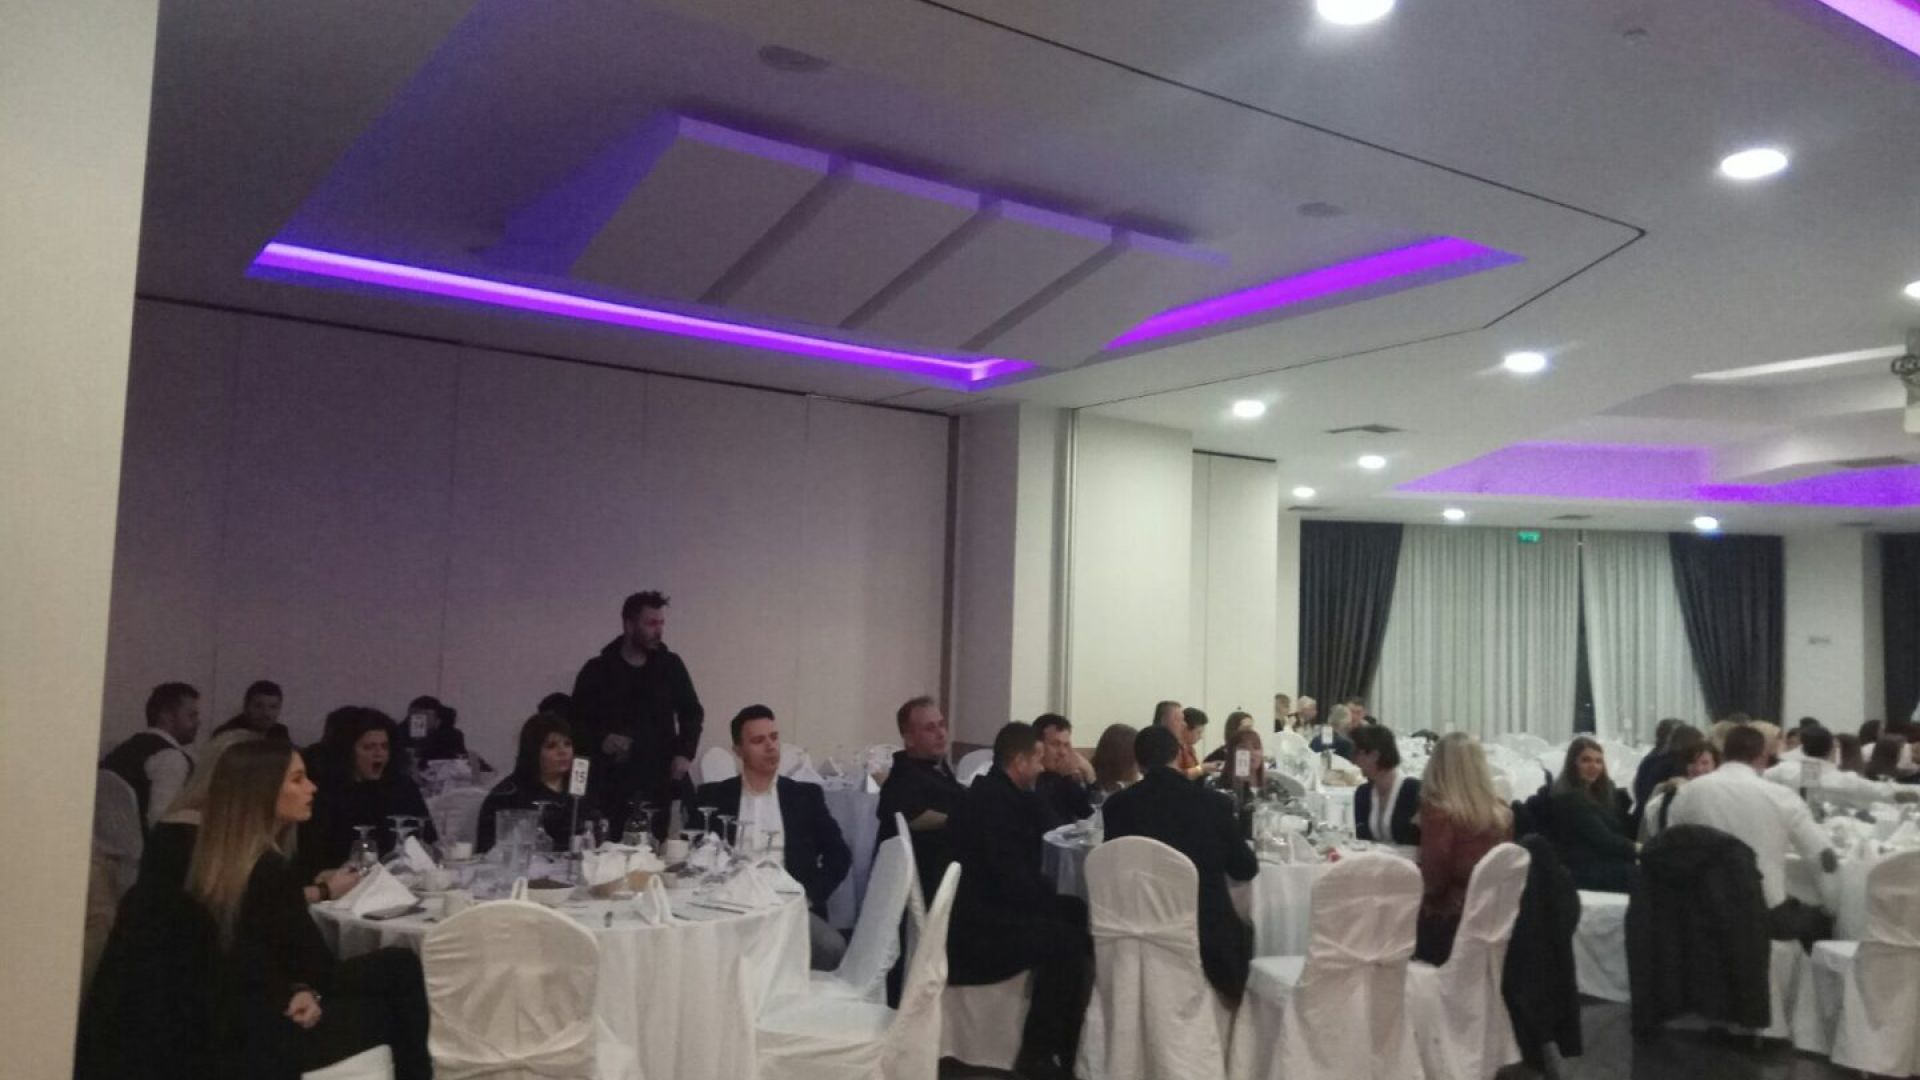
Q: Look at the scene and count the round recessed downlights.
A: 9